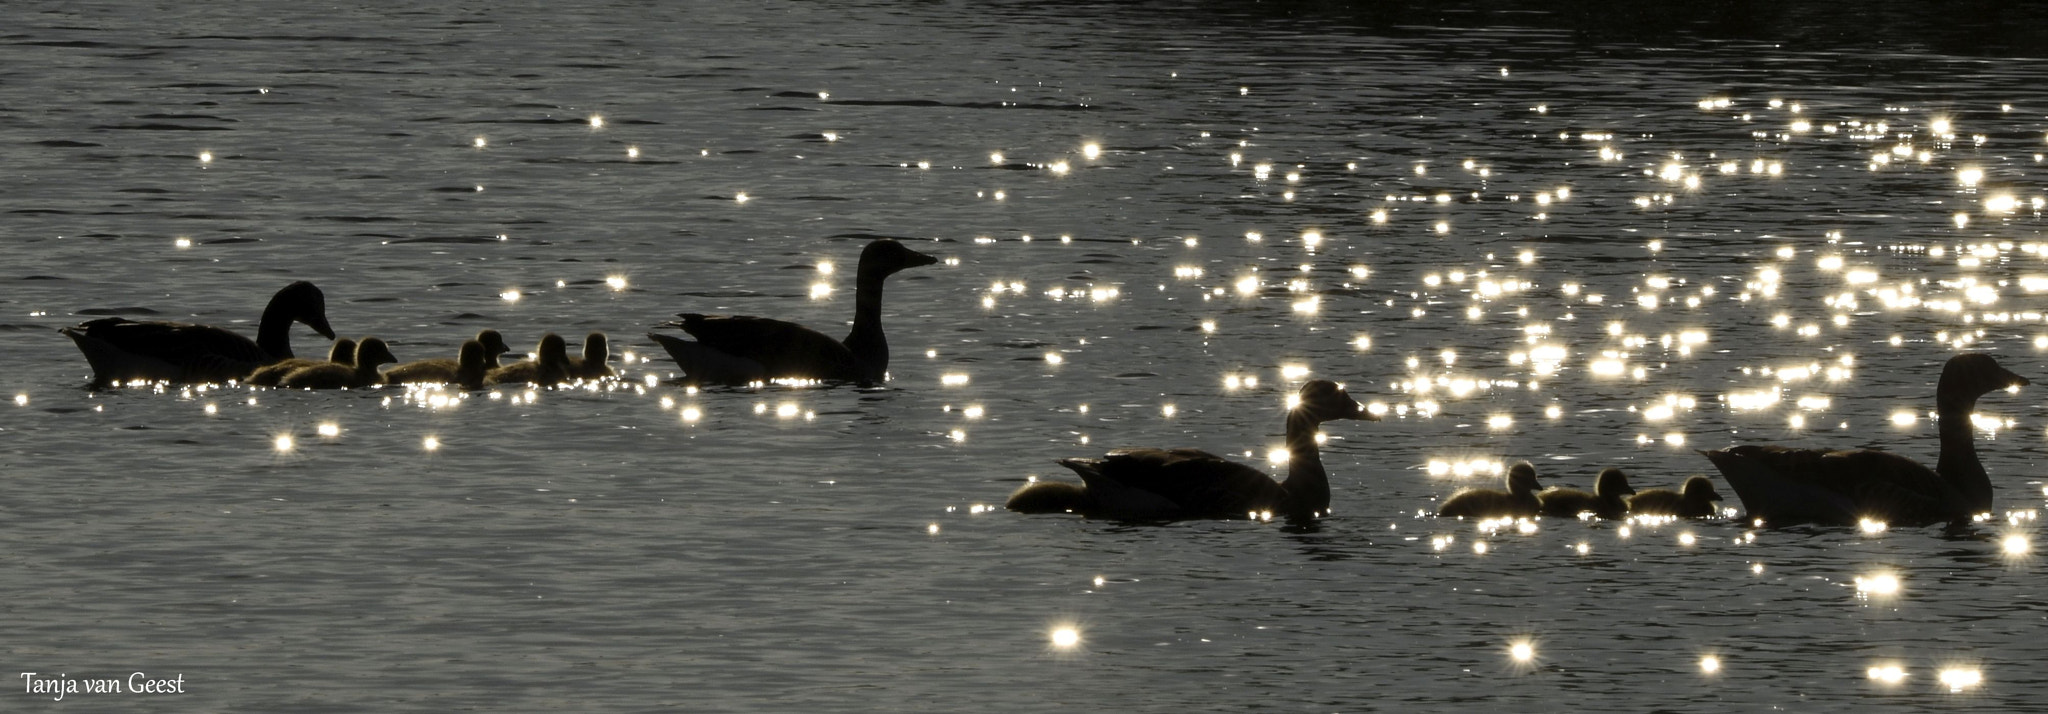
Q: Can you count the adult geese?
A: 4